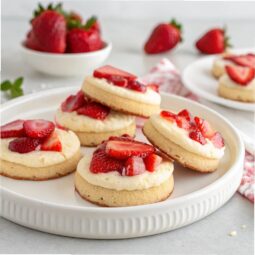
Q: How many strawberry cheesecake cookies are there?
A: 7